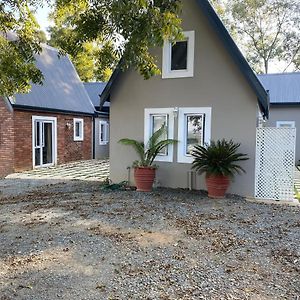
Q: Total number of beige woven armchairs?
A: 0